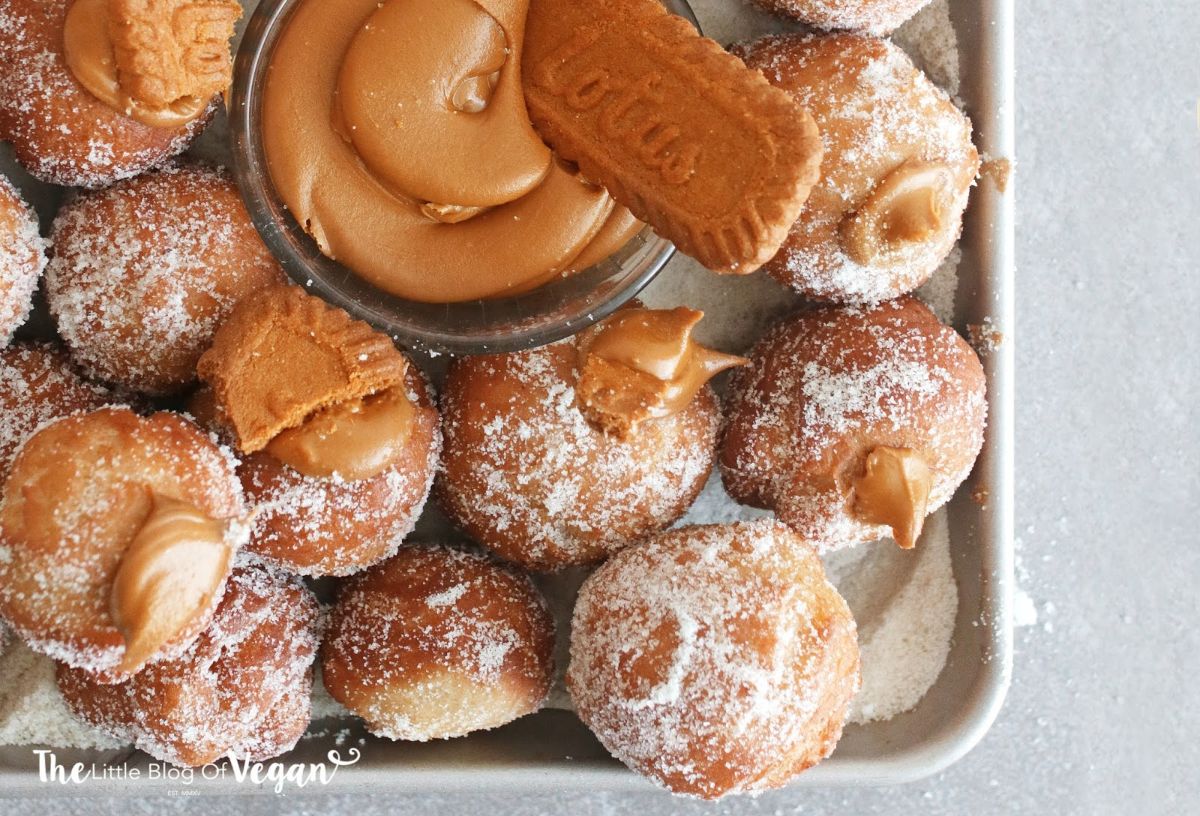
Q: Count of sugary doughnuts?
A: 13